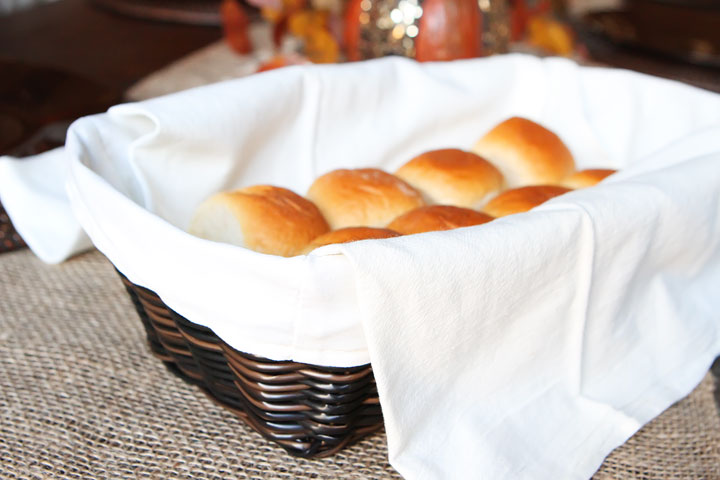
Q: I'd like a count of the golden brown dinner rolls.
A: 8